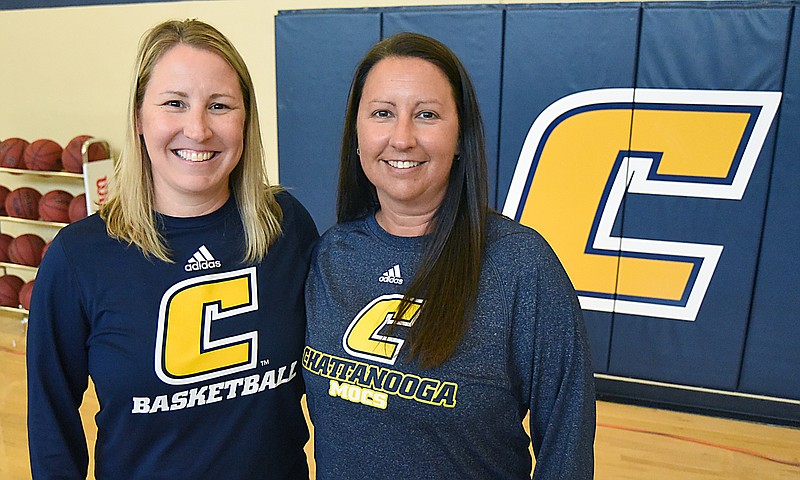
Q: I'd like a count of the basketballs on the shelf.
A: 12